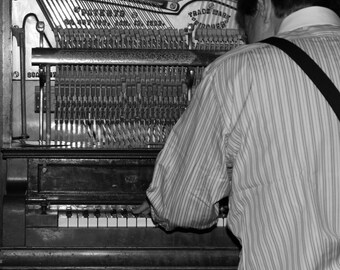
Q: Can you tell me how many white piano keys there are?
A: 12